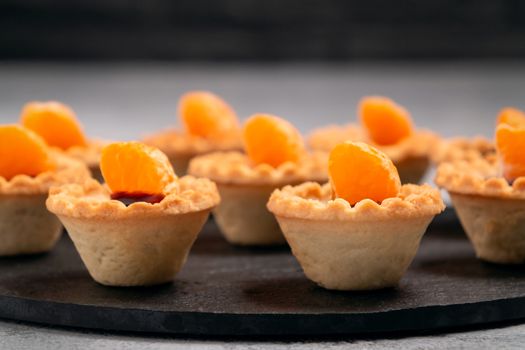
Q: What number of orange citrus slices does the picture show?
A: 9